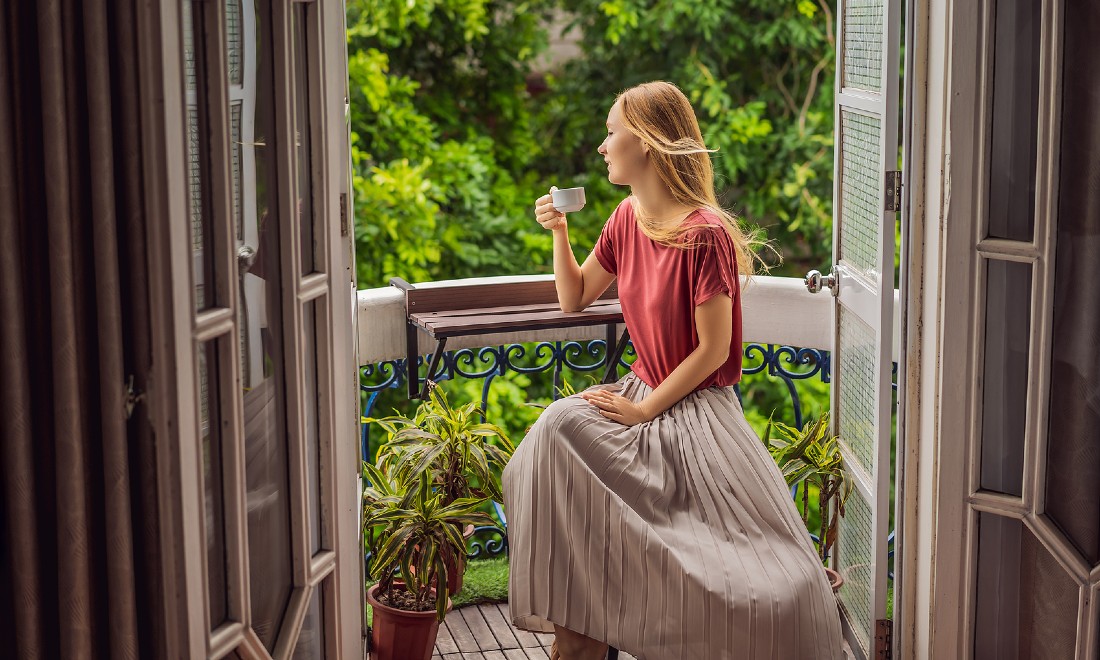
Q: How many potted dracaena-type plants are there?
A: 3